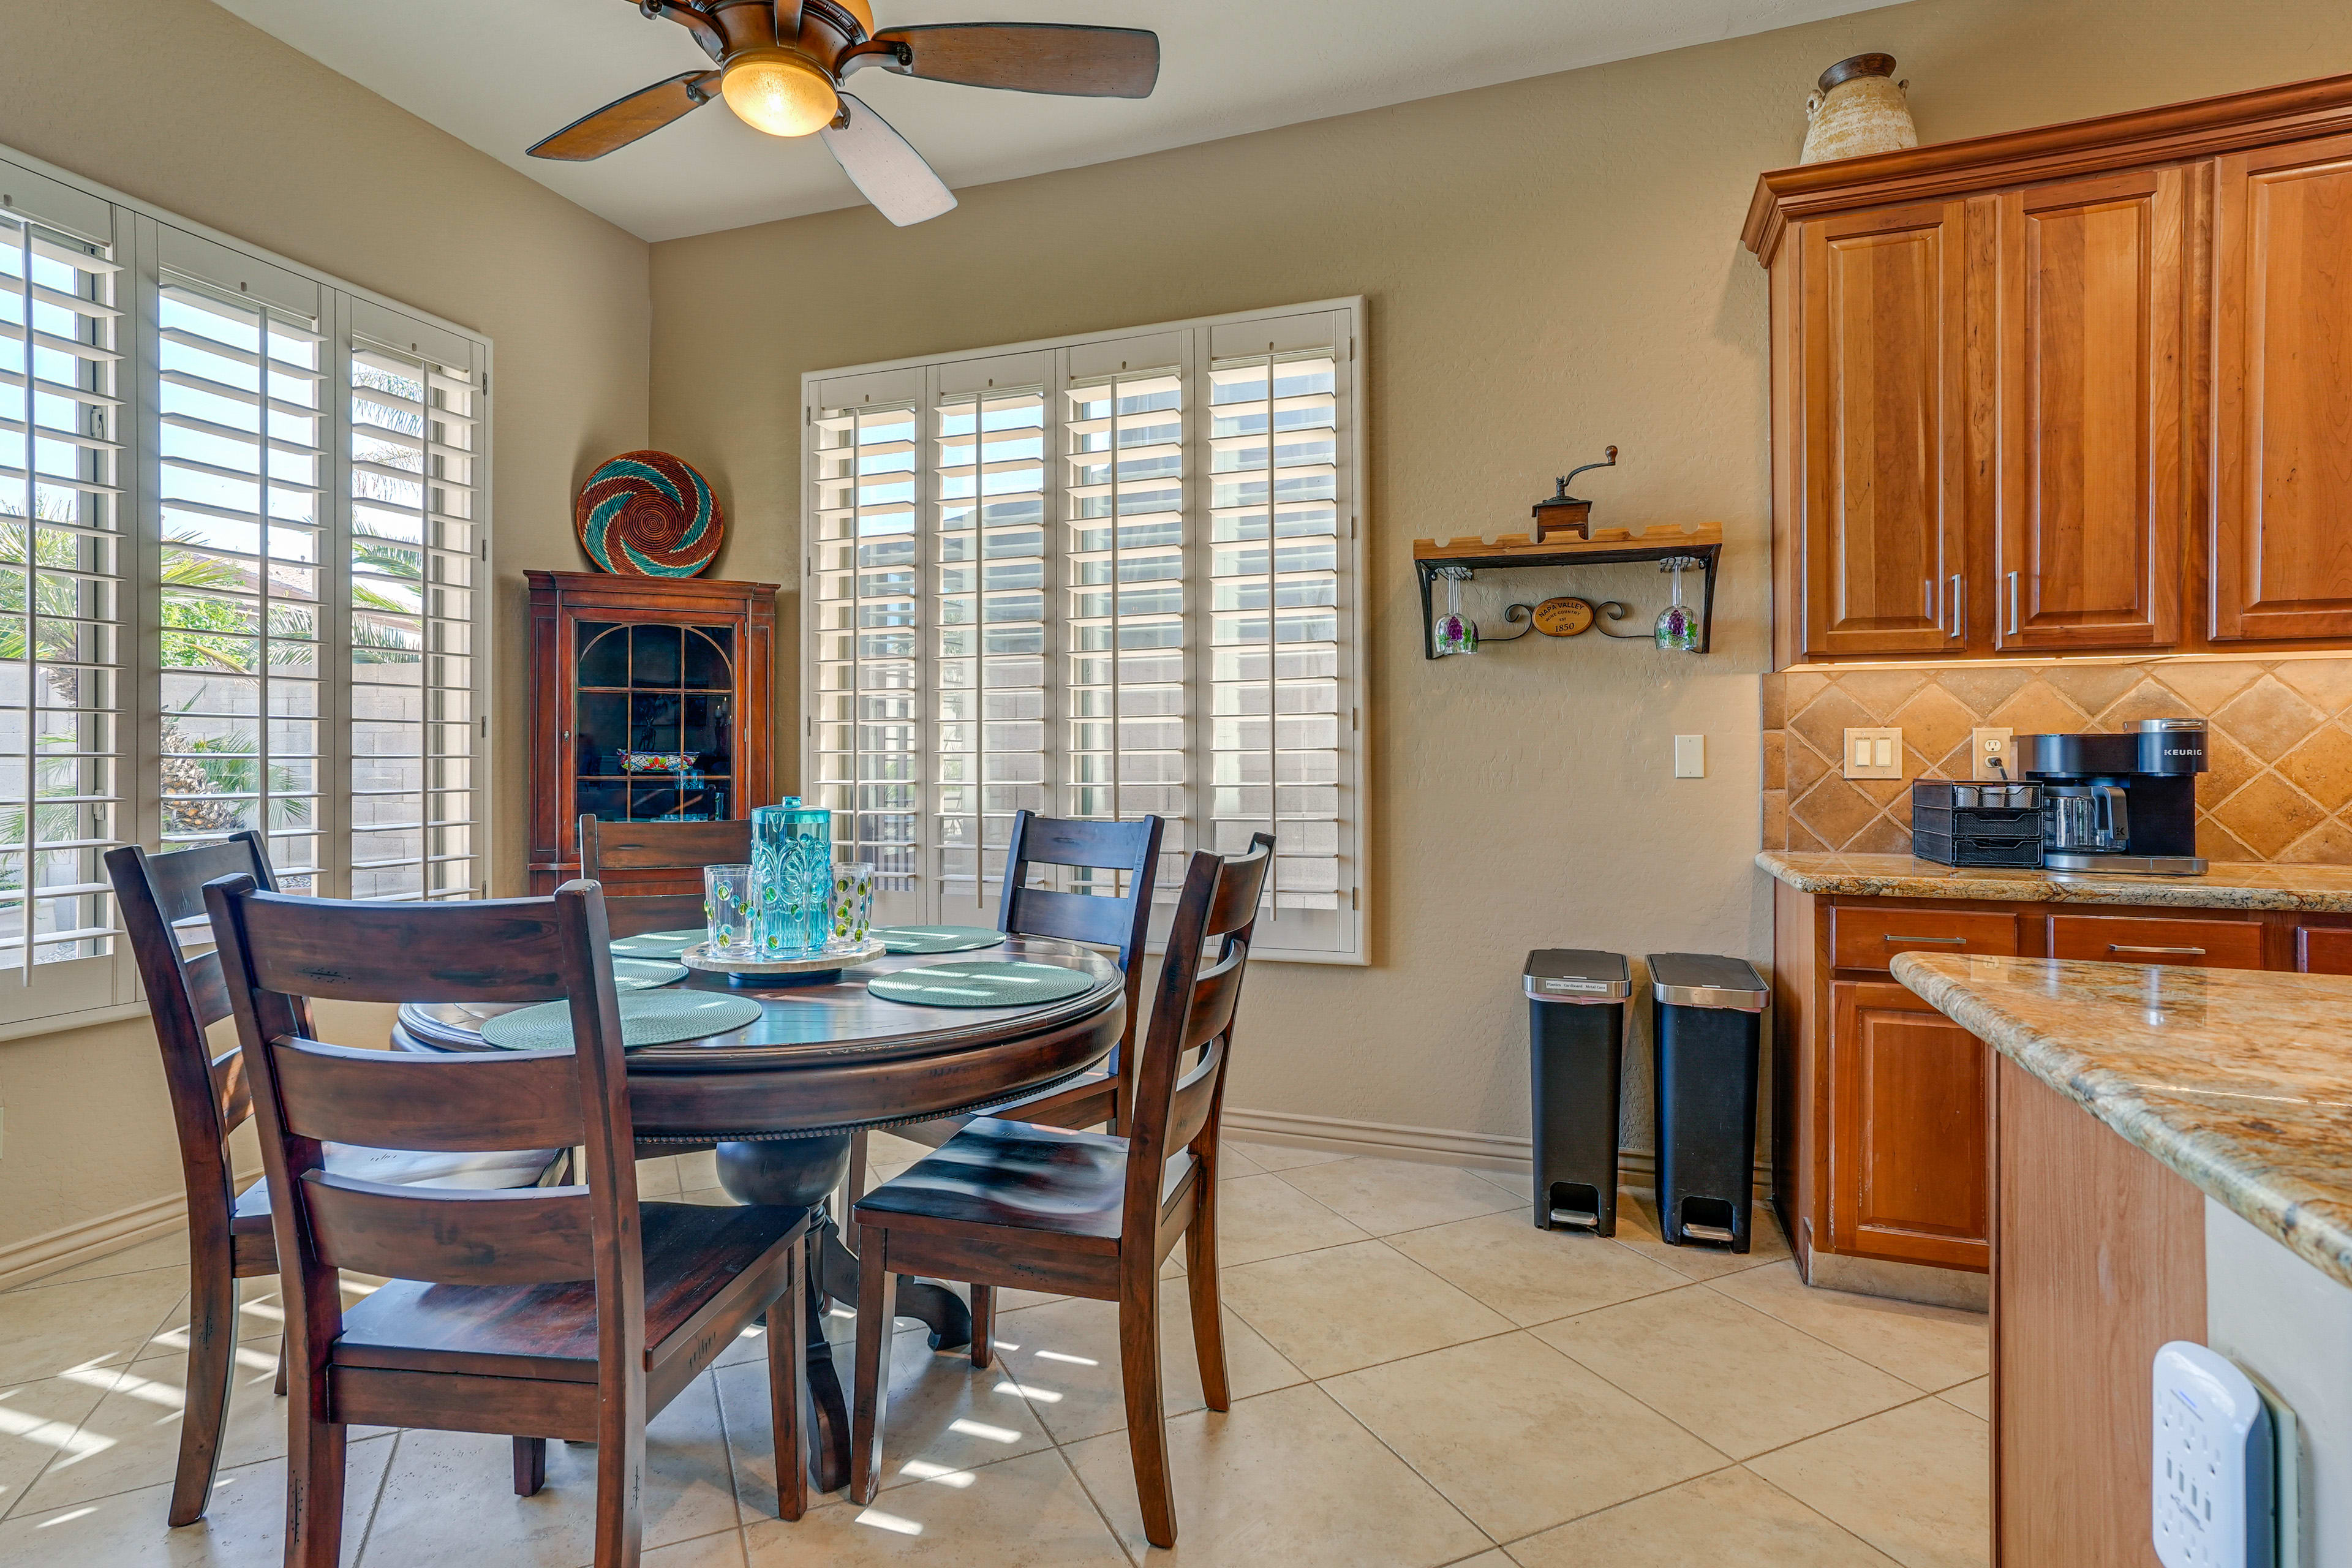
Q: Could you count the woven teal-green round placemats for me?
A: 5